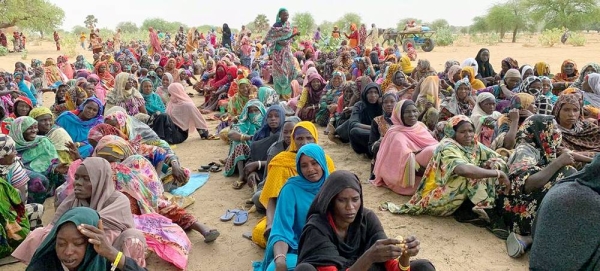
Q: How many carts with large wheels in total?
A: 1